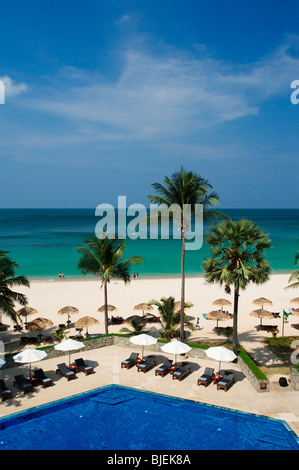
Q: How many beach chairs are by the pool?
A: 11